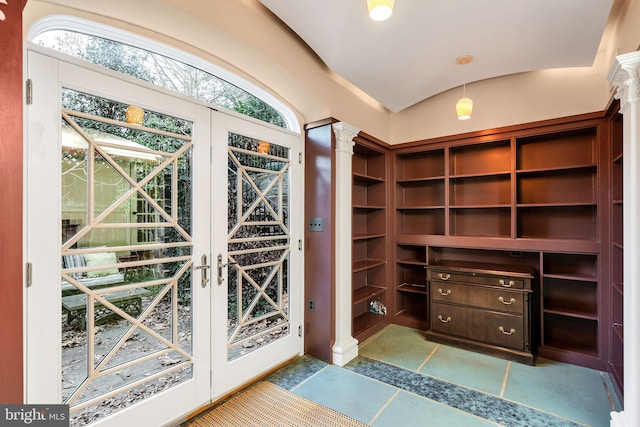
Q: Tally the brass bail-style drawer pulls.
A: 6